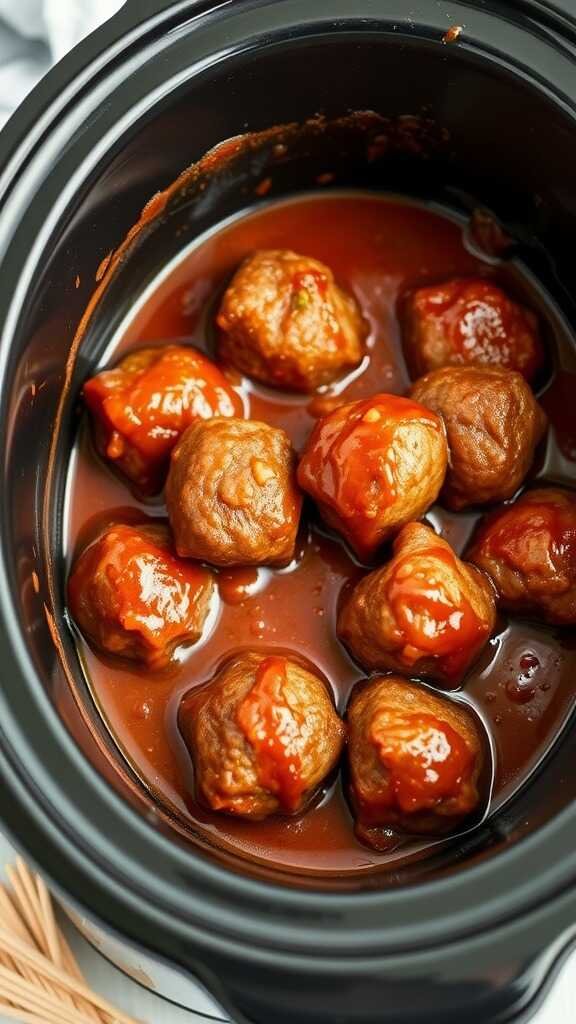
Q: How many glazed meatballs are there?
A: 11